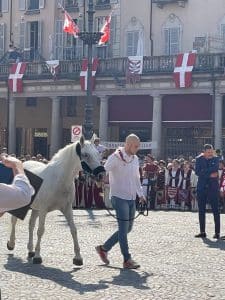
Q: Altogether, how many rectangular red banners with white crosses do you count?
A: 3